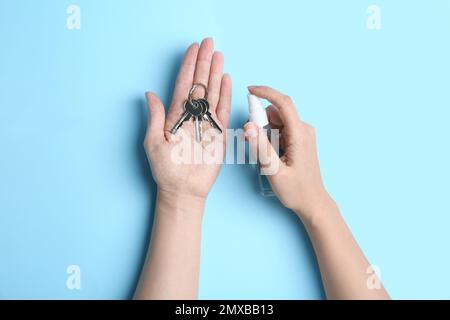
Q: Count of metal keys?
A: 3